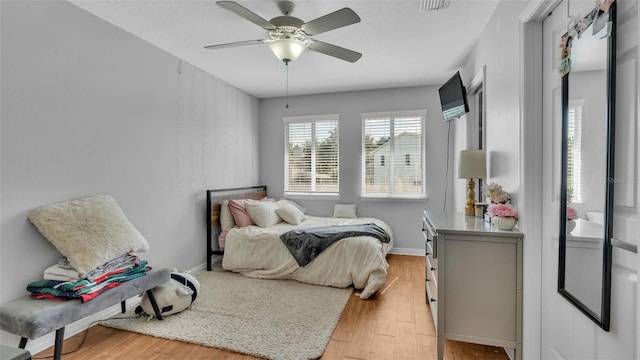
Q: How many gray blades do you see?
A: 4